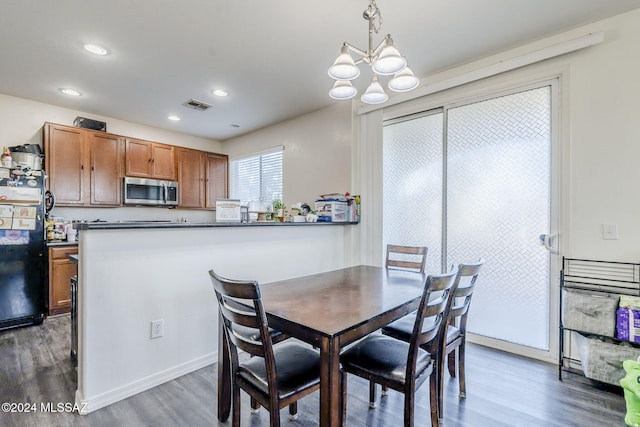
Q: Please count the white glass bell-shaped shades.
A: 5